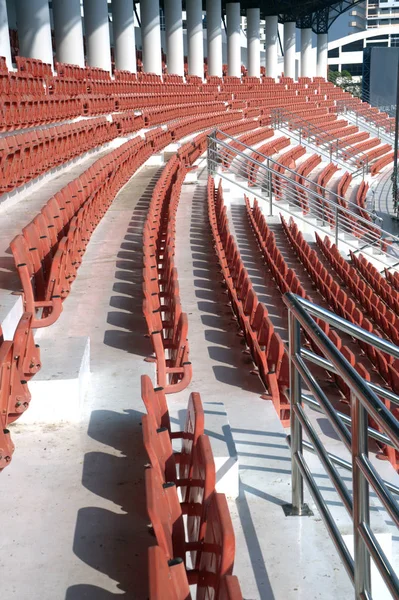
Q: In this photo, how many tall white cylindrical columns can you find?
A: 15